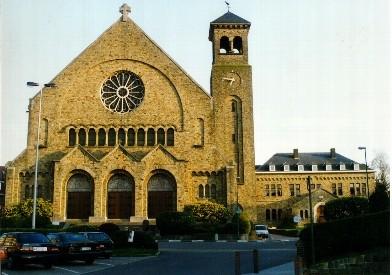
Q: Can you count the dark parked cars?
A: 3